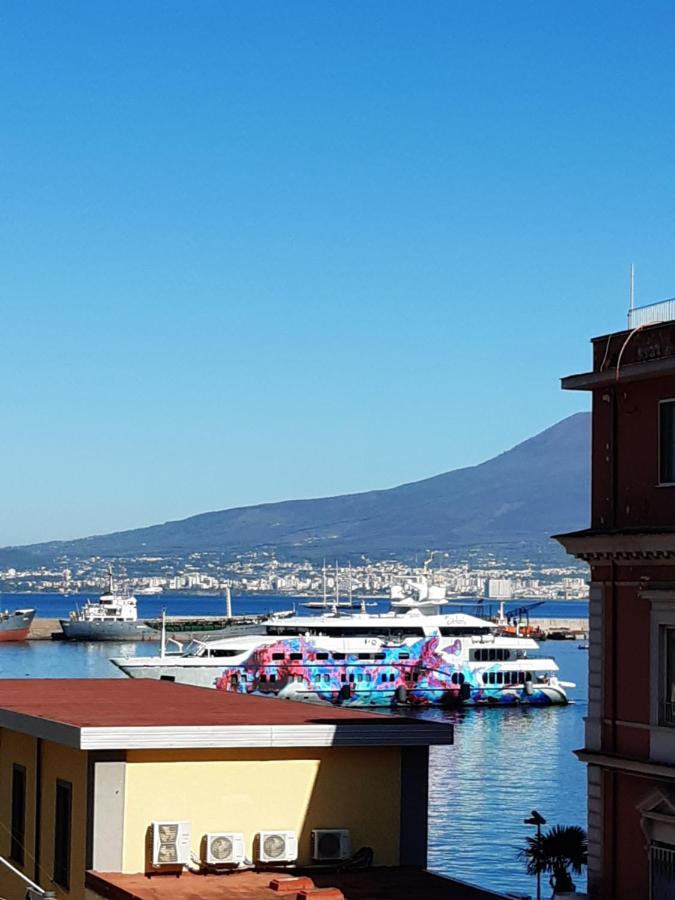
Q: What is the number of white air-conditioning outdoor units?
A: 4